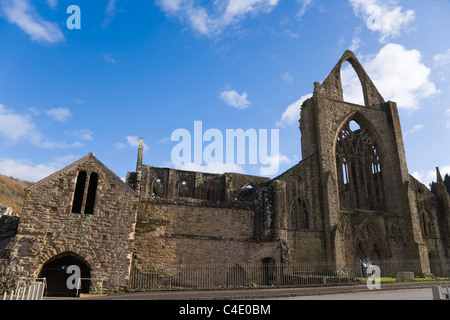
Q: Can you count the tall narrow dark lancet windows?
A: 2